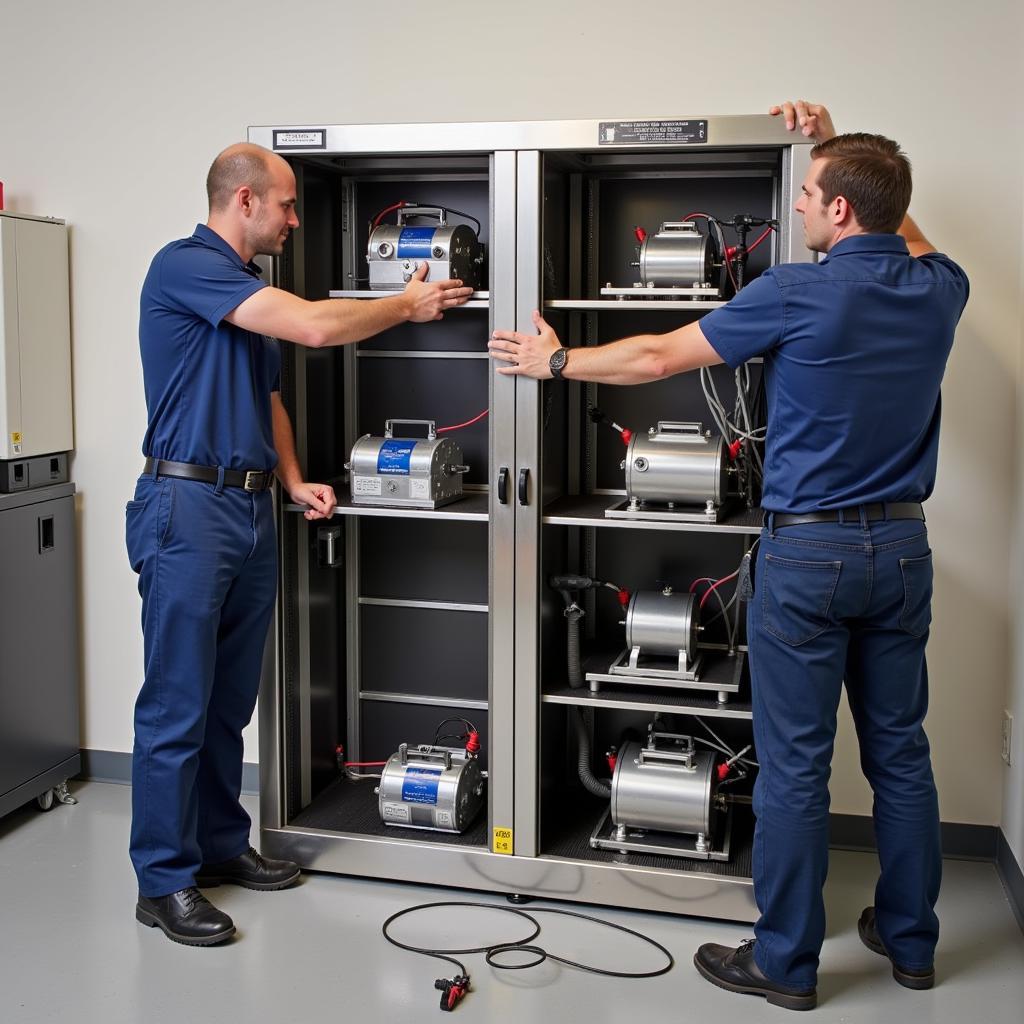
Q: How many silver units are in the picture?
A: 7